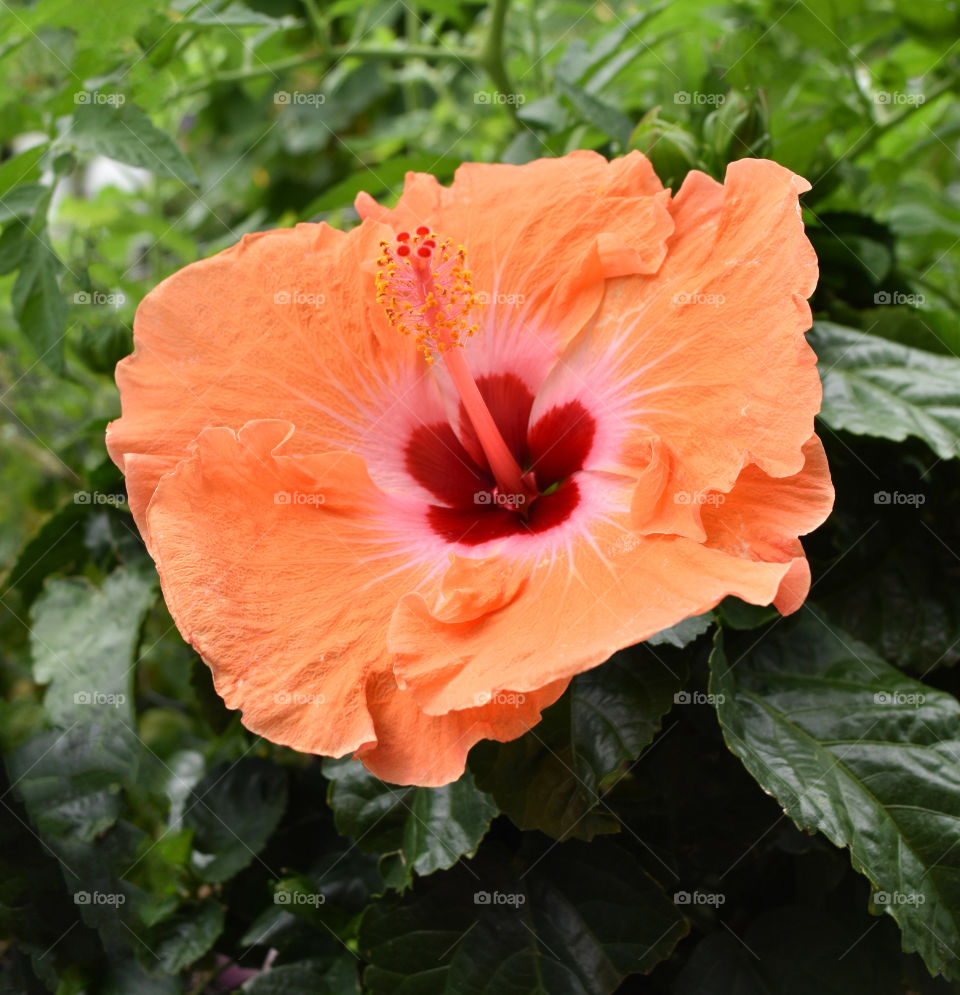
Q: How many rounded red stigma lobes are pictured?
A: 5